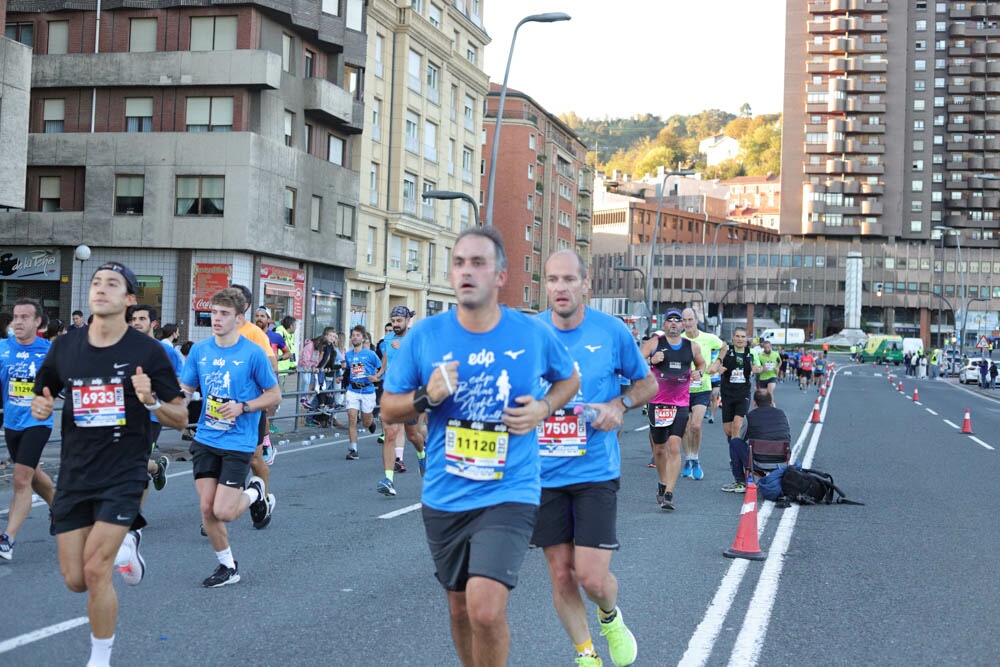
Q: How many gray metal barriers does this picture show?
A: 1